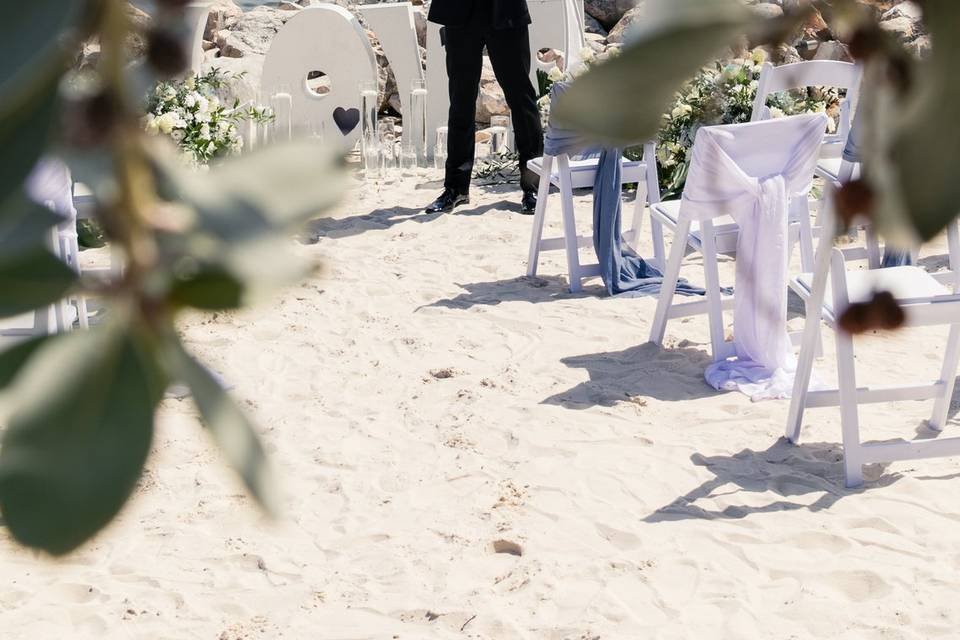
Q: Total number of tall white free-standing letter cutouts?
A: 4